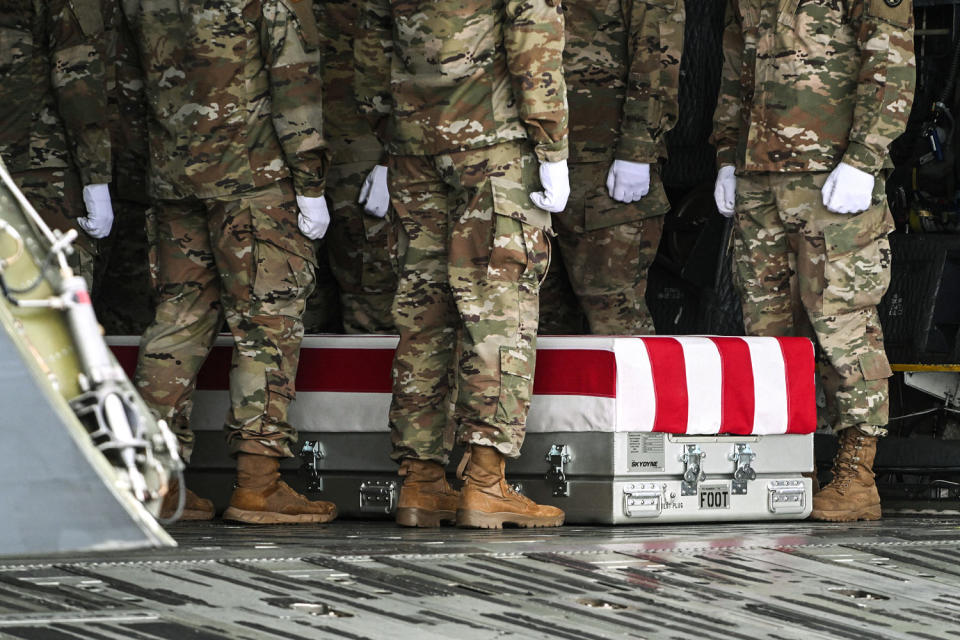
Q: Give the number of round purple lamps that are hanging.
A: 0